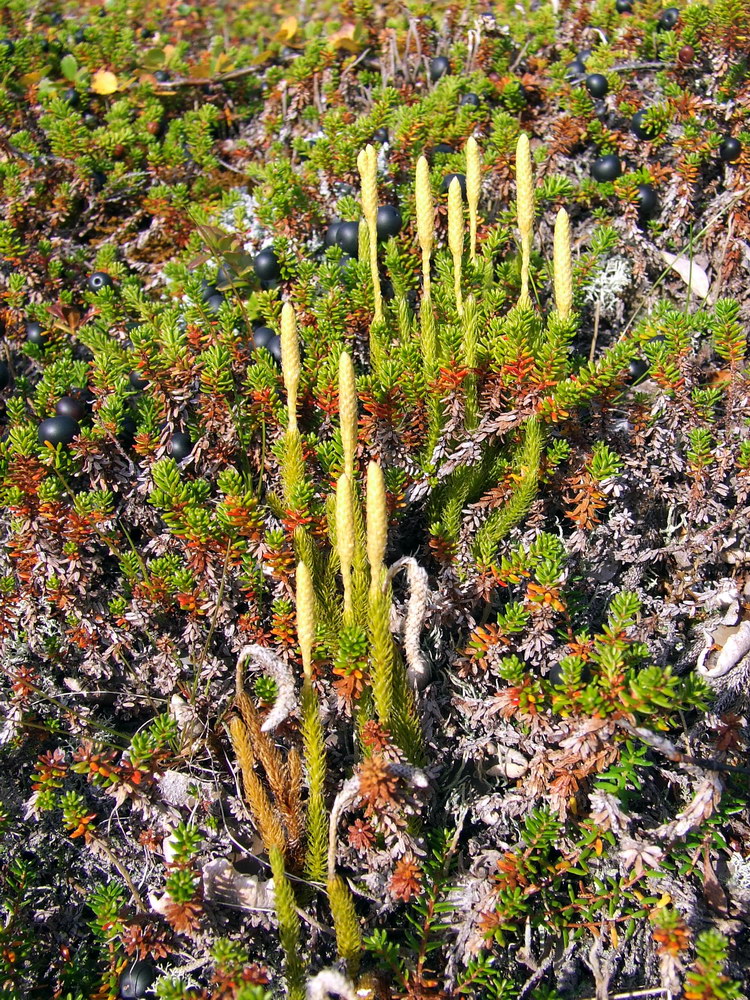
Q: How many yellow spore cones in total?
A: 11